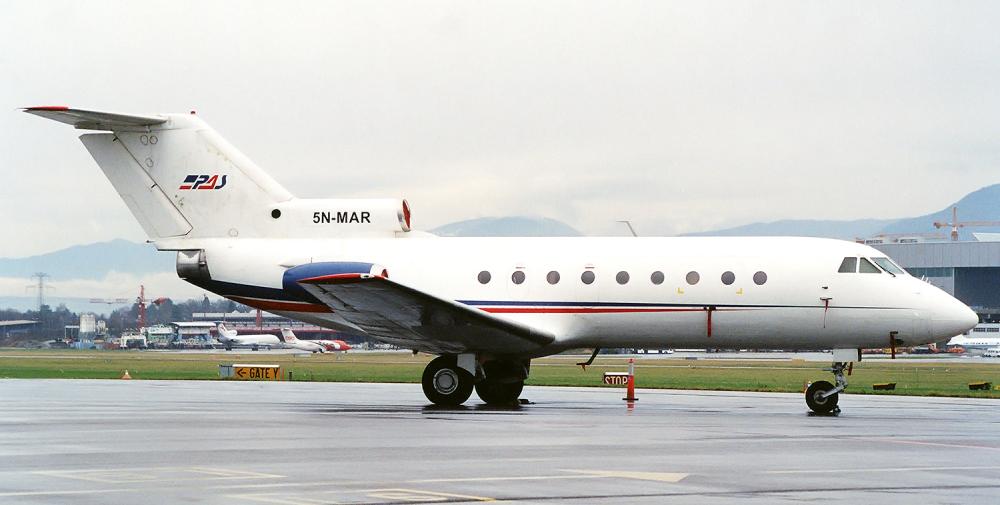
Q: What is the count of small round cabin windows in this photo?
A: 9